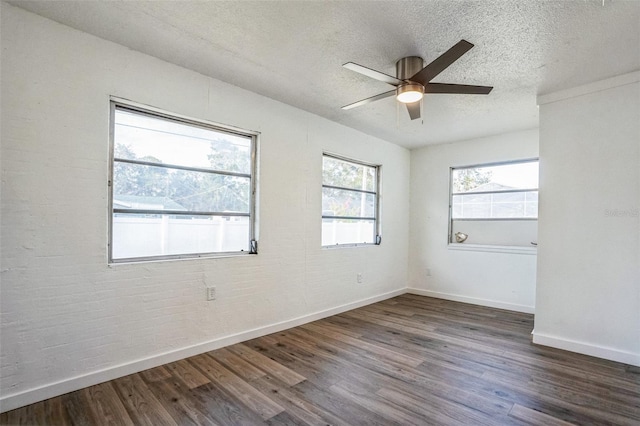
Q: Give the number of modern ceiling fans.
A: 1